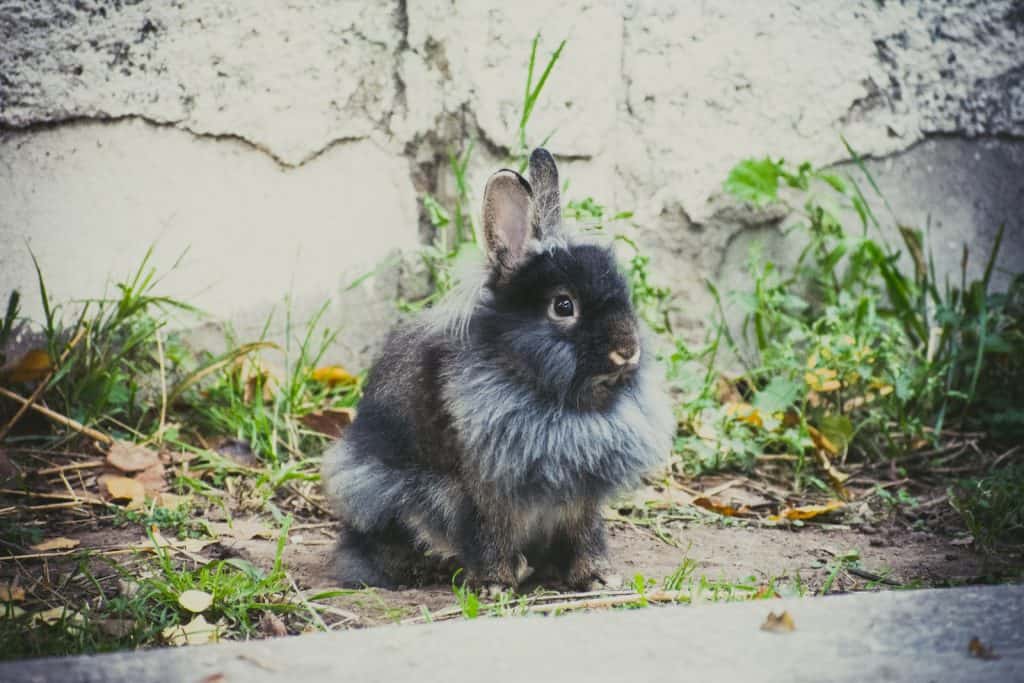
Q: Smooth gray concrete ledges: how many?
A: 1